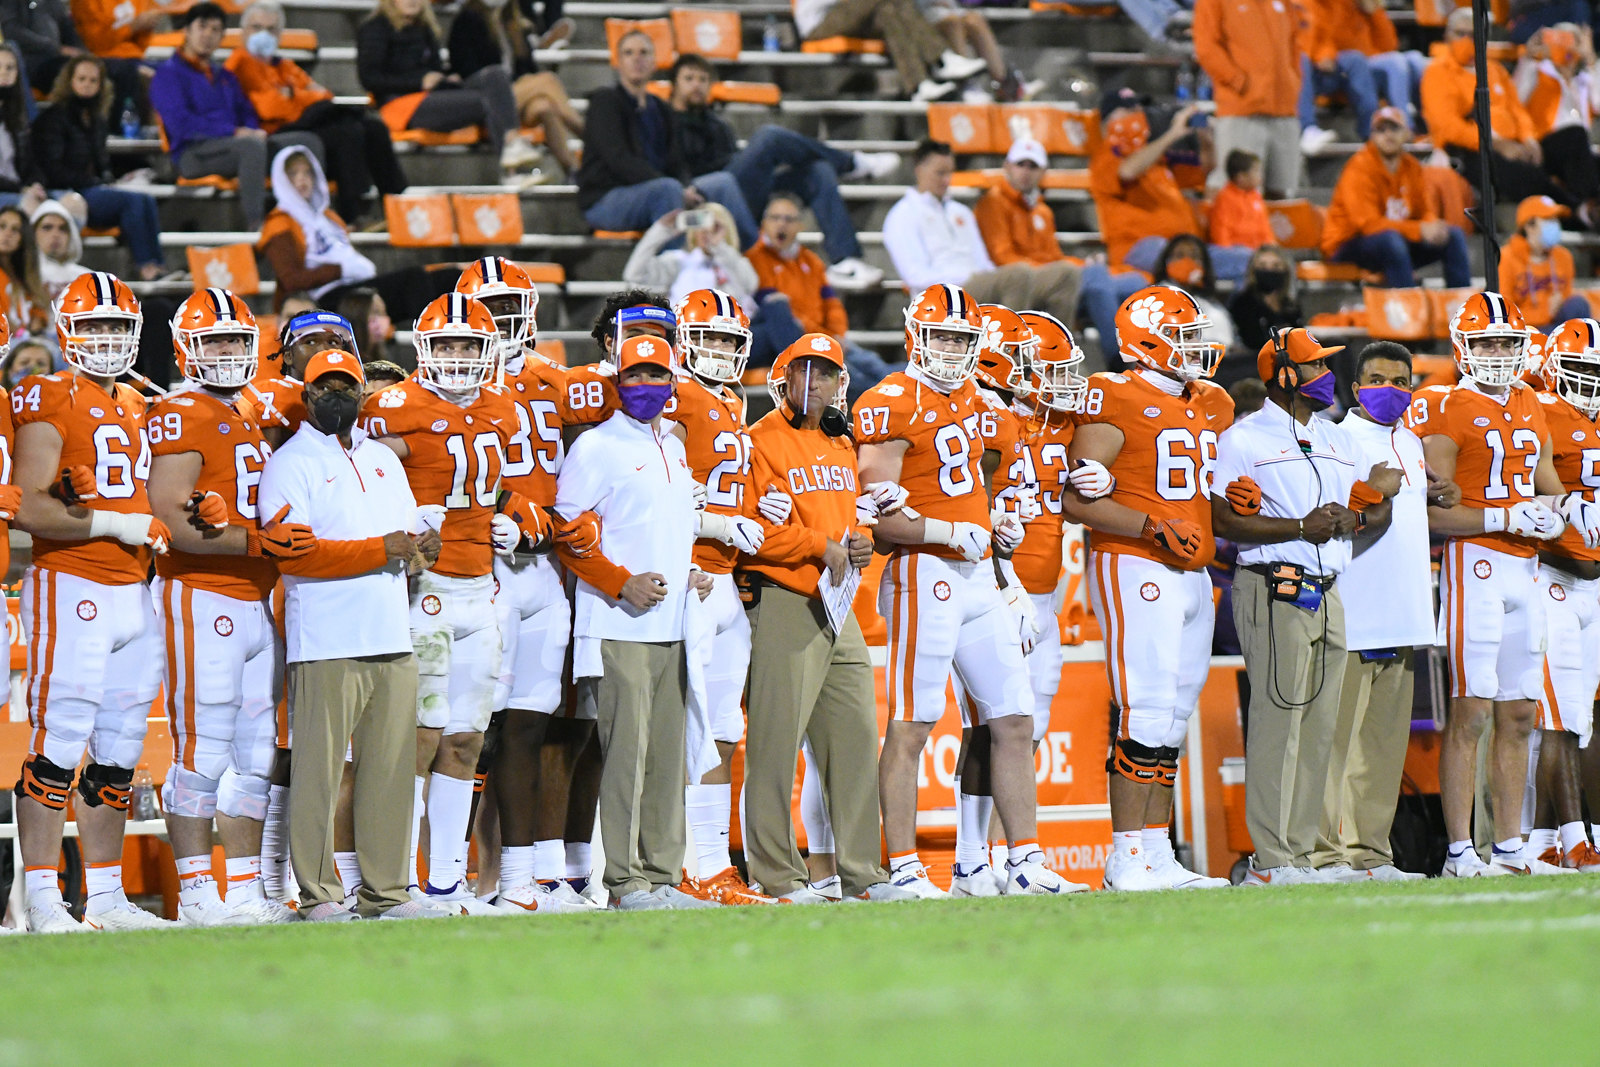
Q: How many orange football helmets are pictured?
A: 14